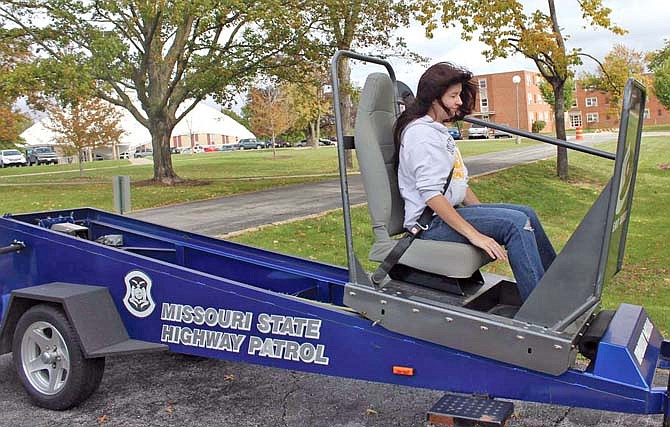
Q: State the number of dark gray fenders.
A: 1